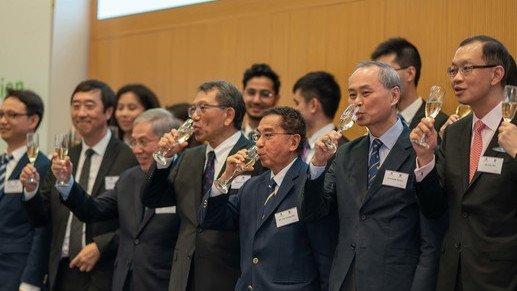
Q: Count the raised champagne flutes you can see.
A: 8